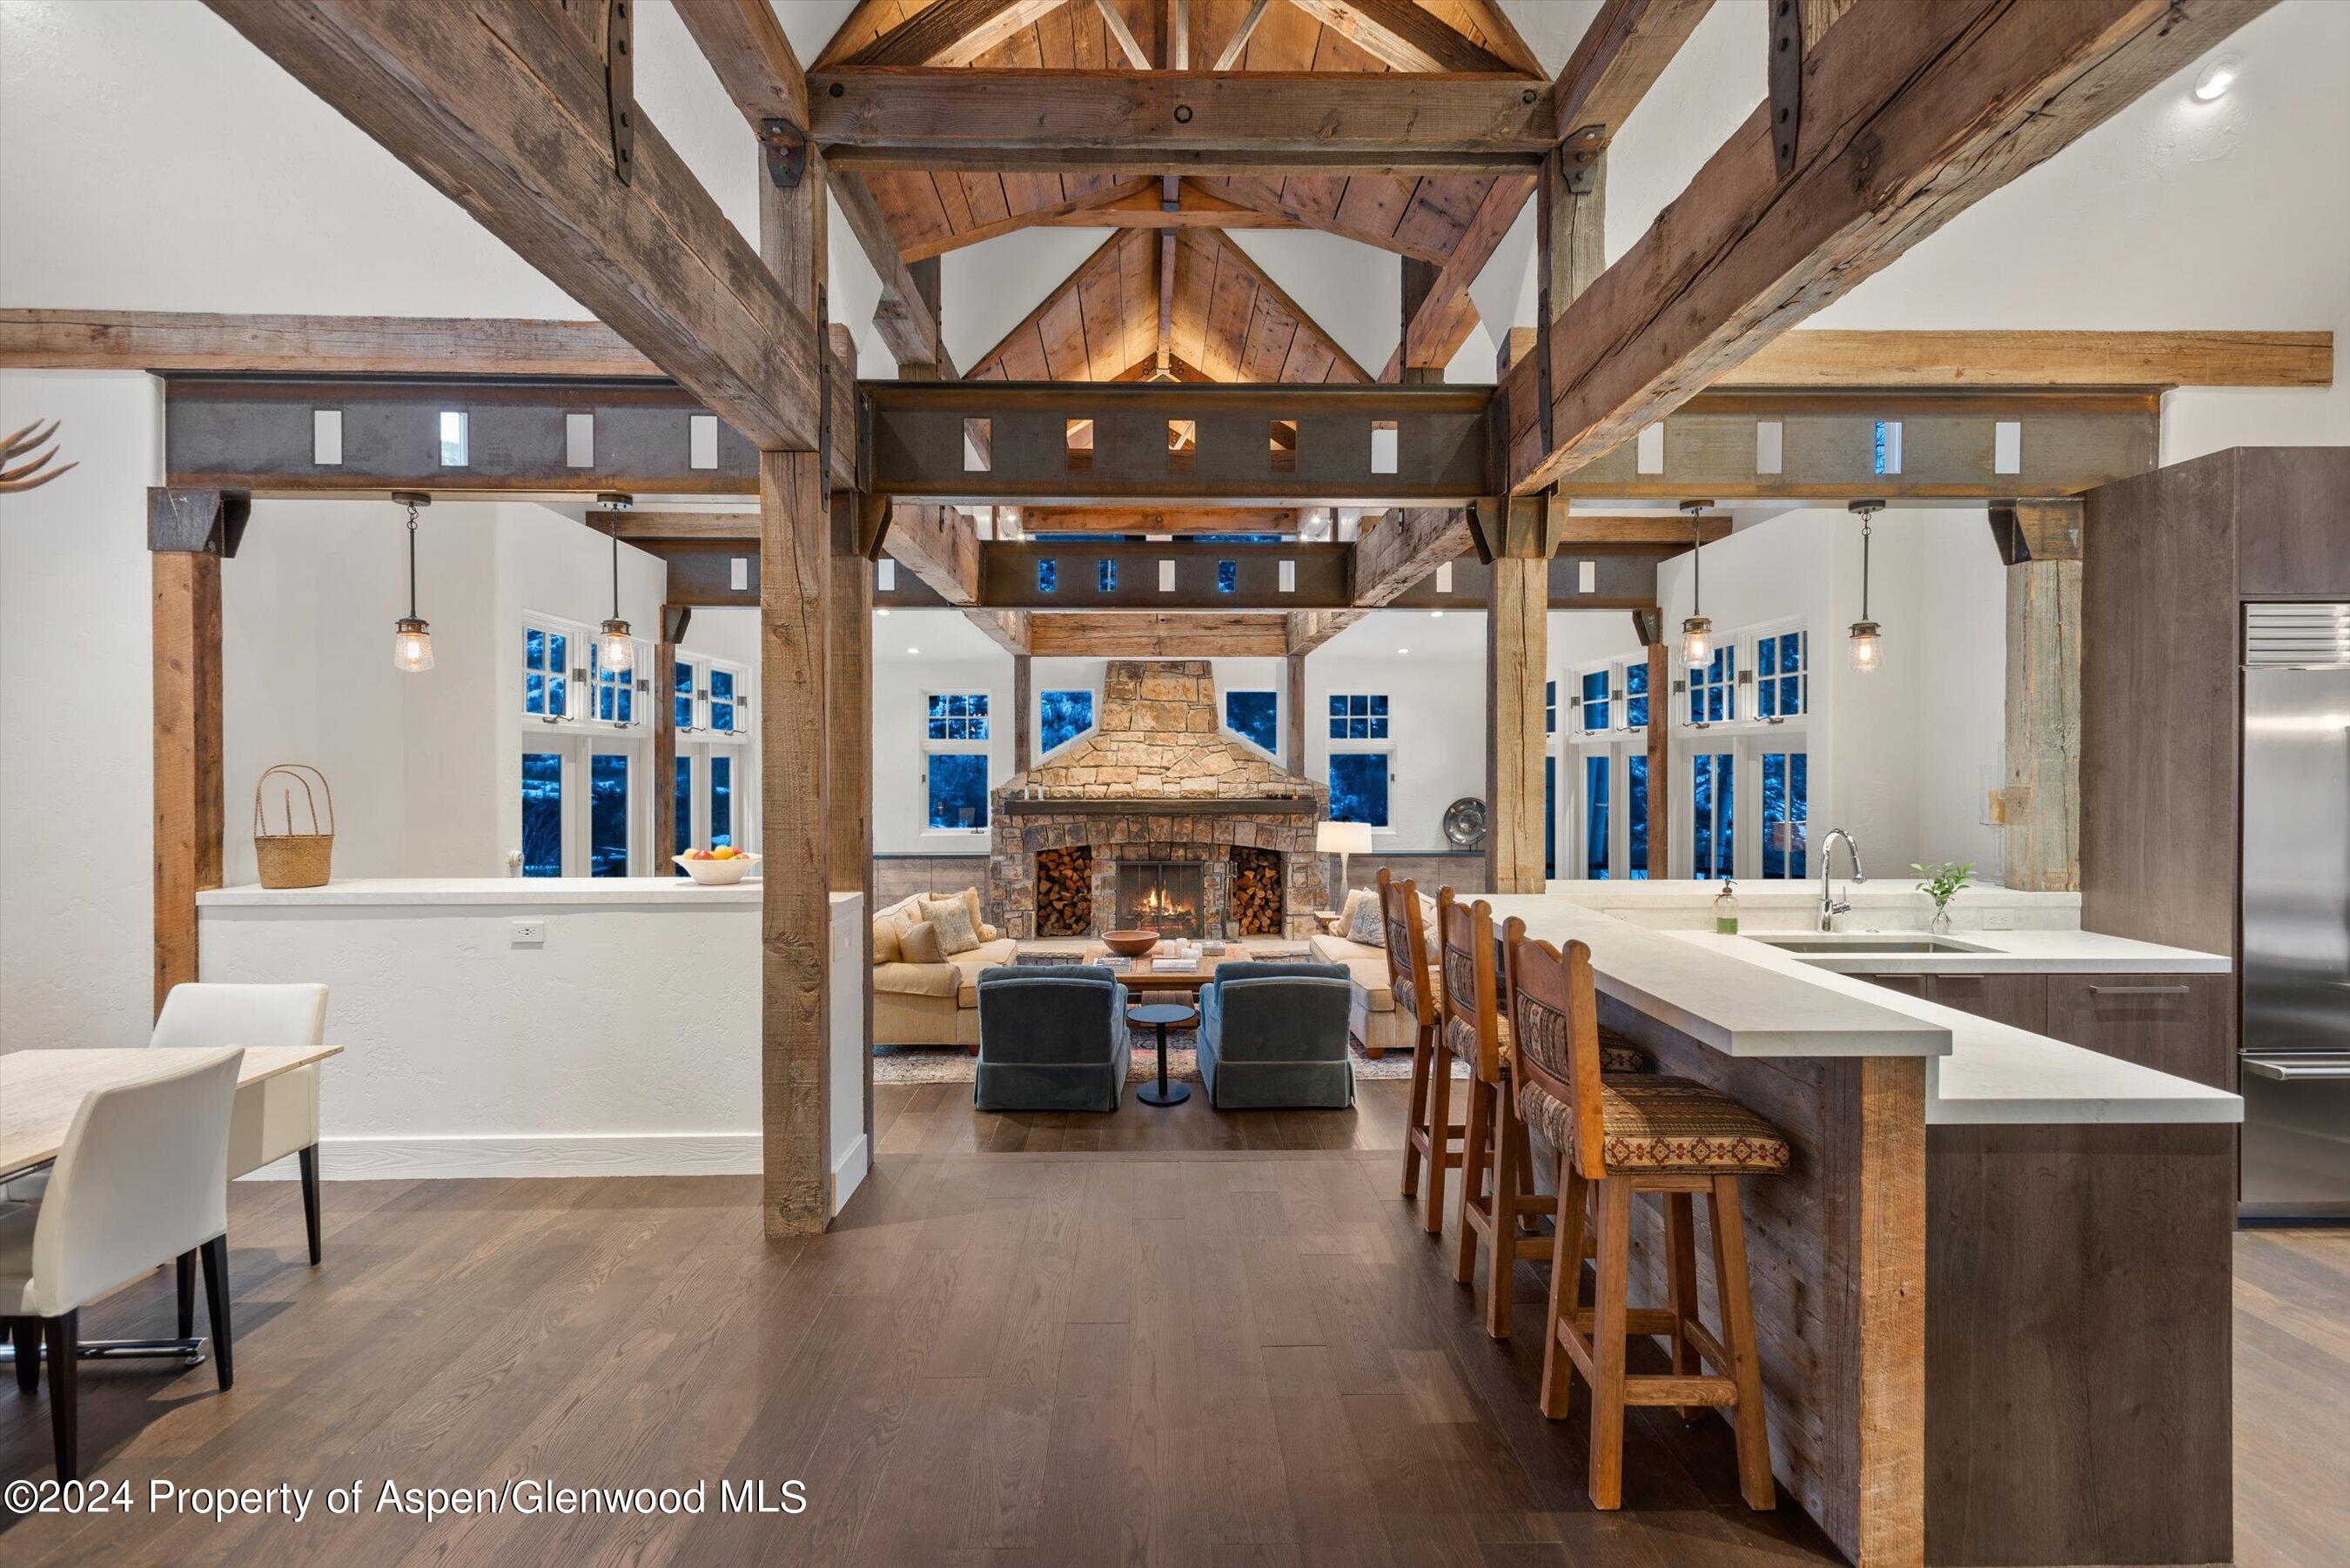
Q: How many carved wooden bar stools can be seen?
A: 3